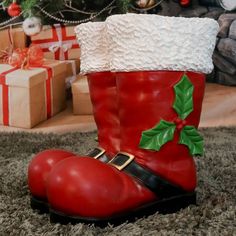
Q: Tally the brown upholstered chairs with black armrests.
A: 0